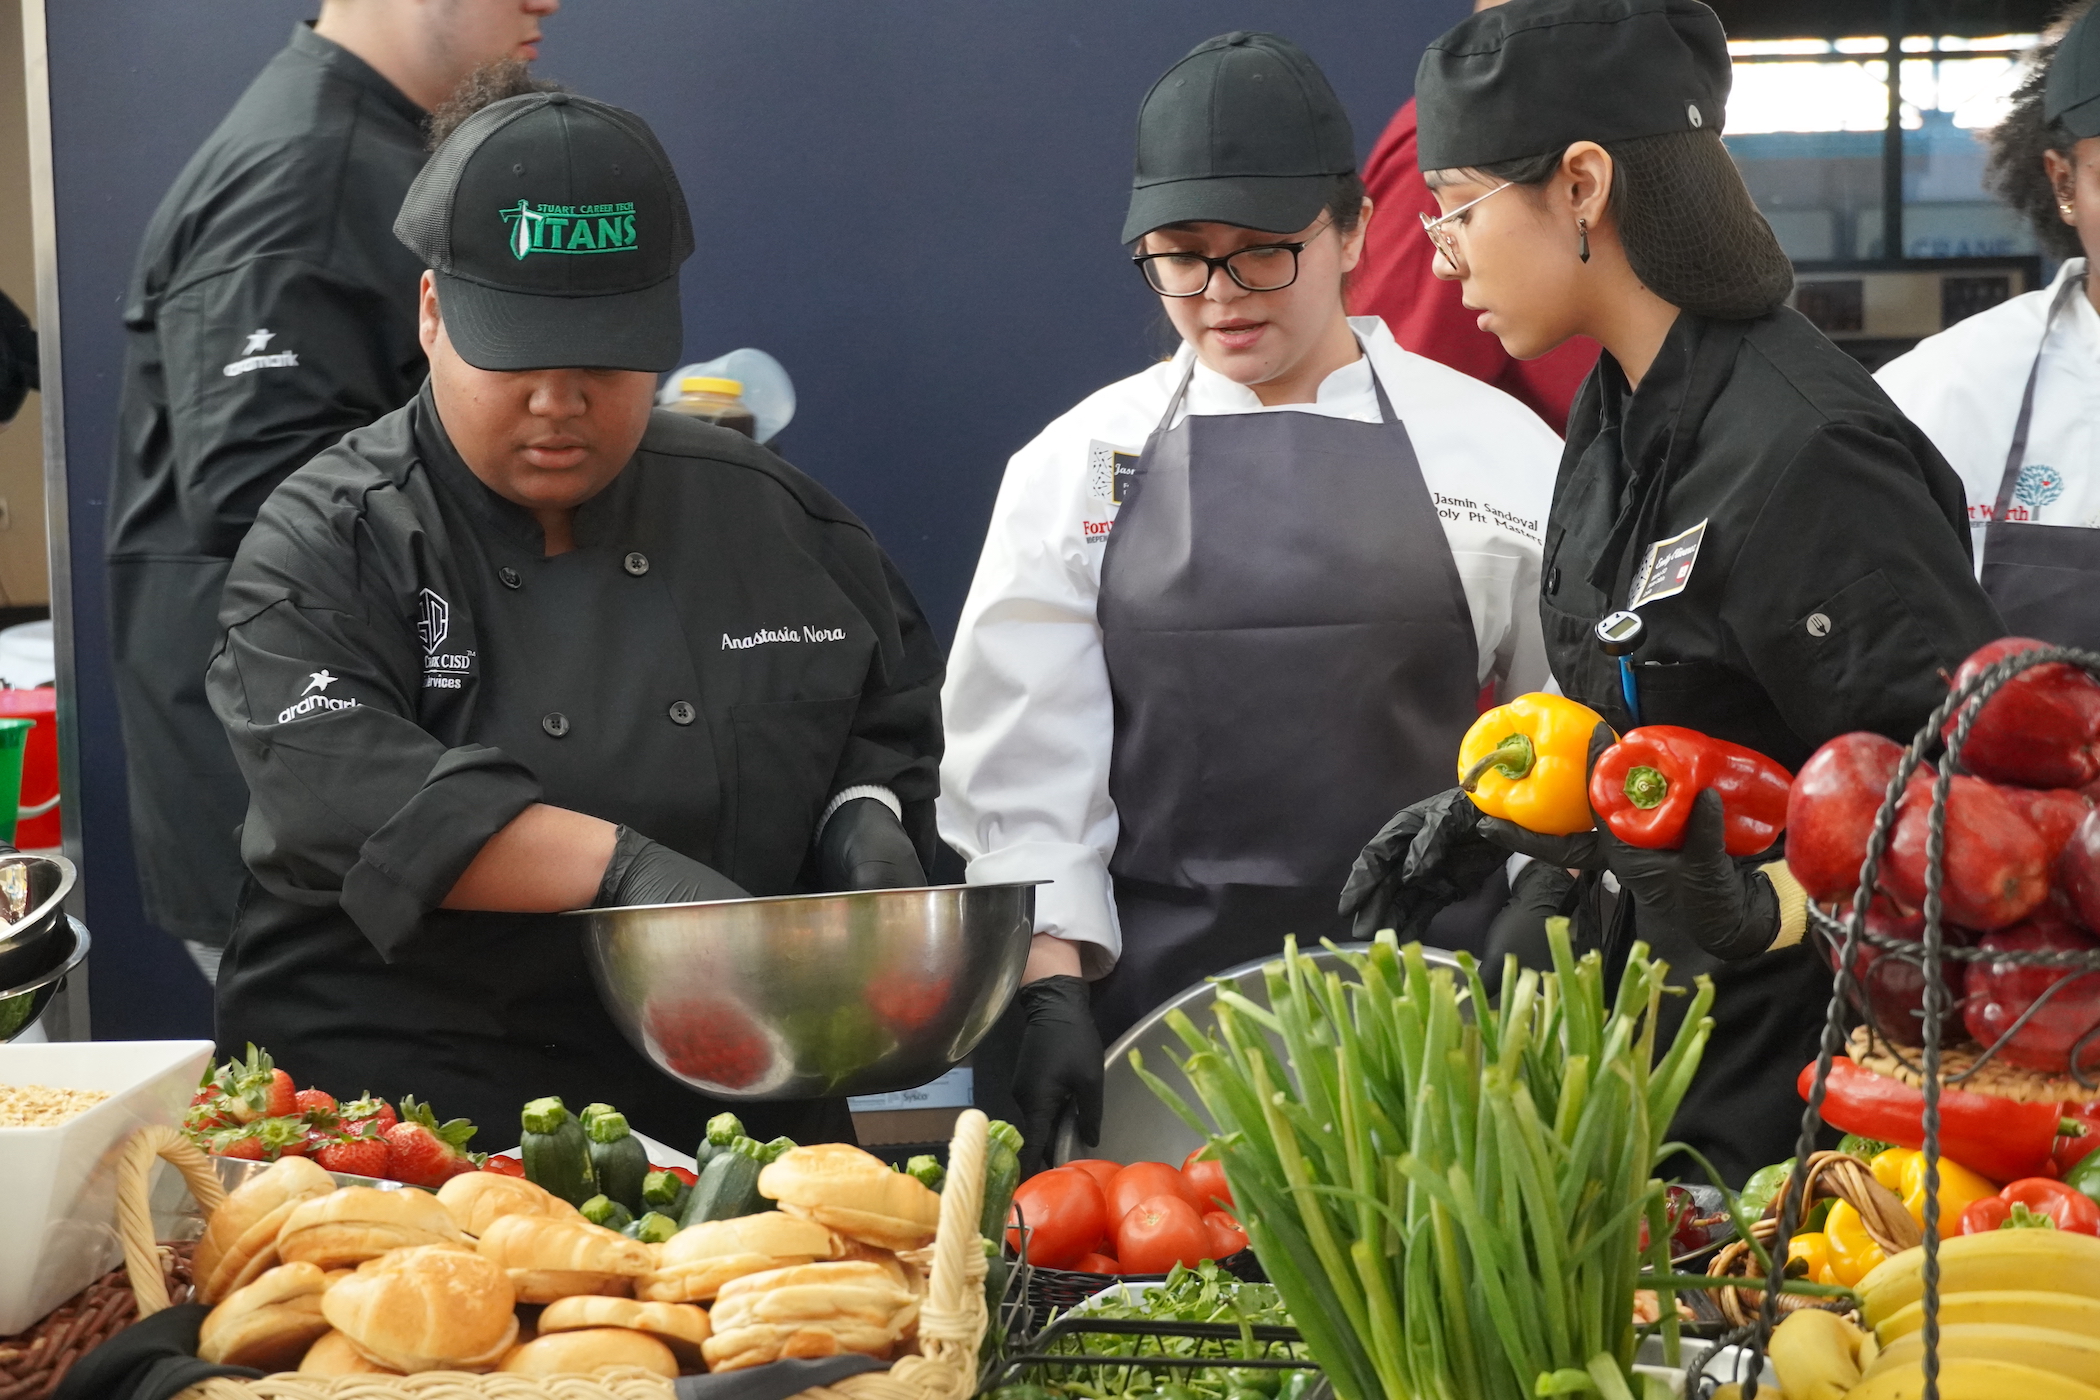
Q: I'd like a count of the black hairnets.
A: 1